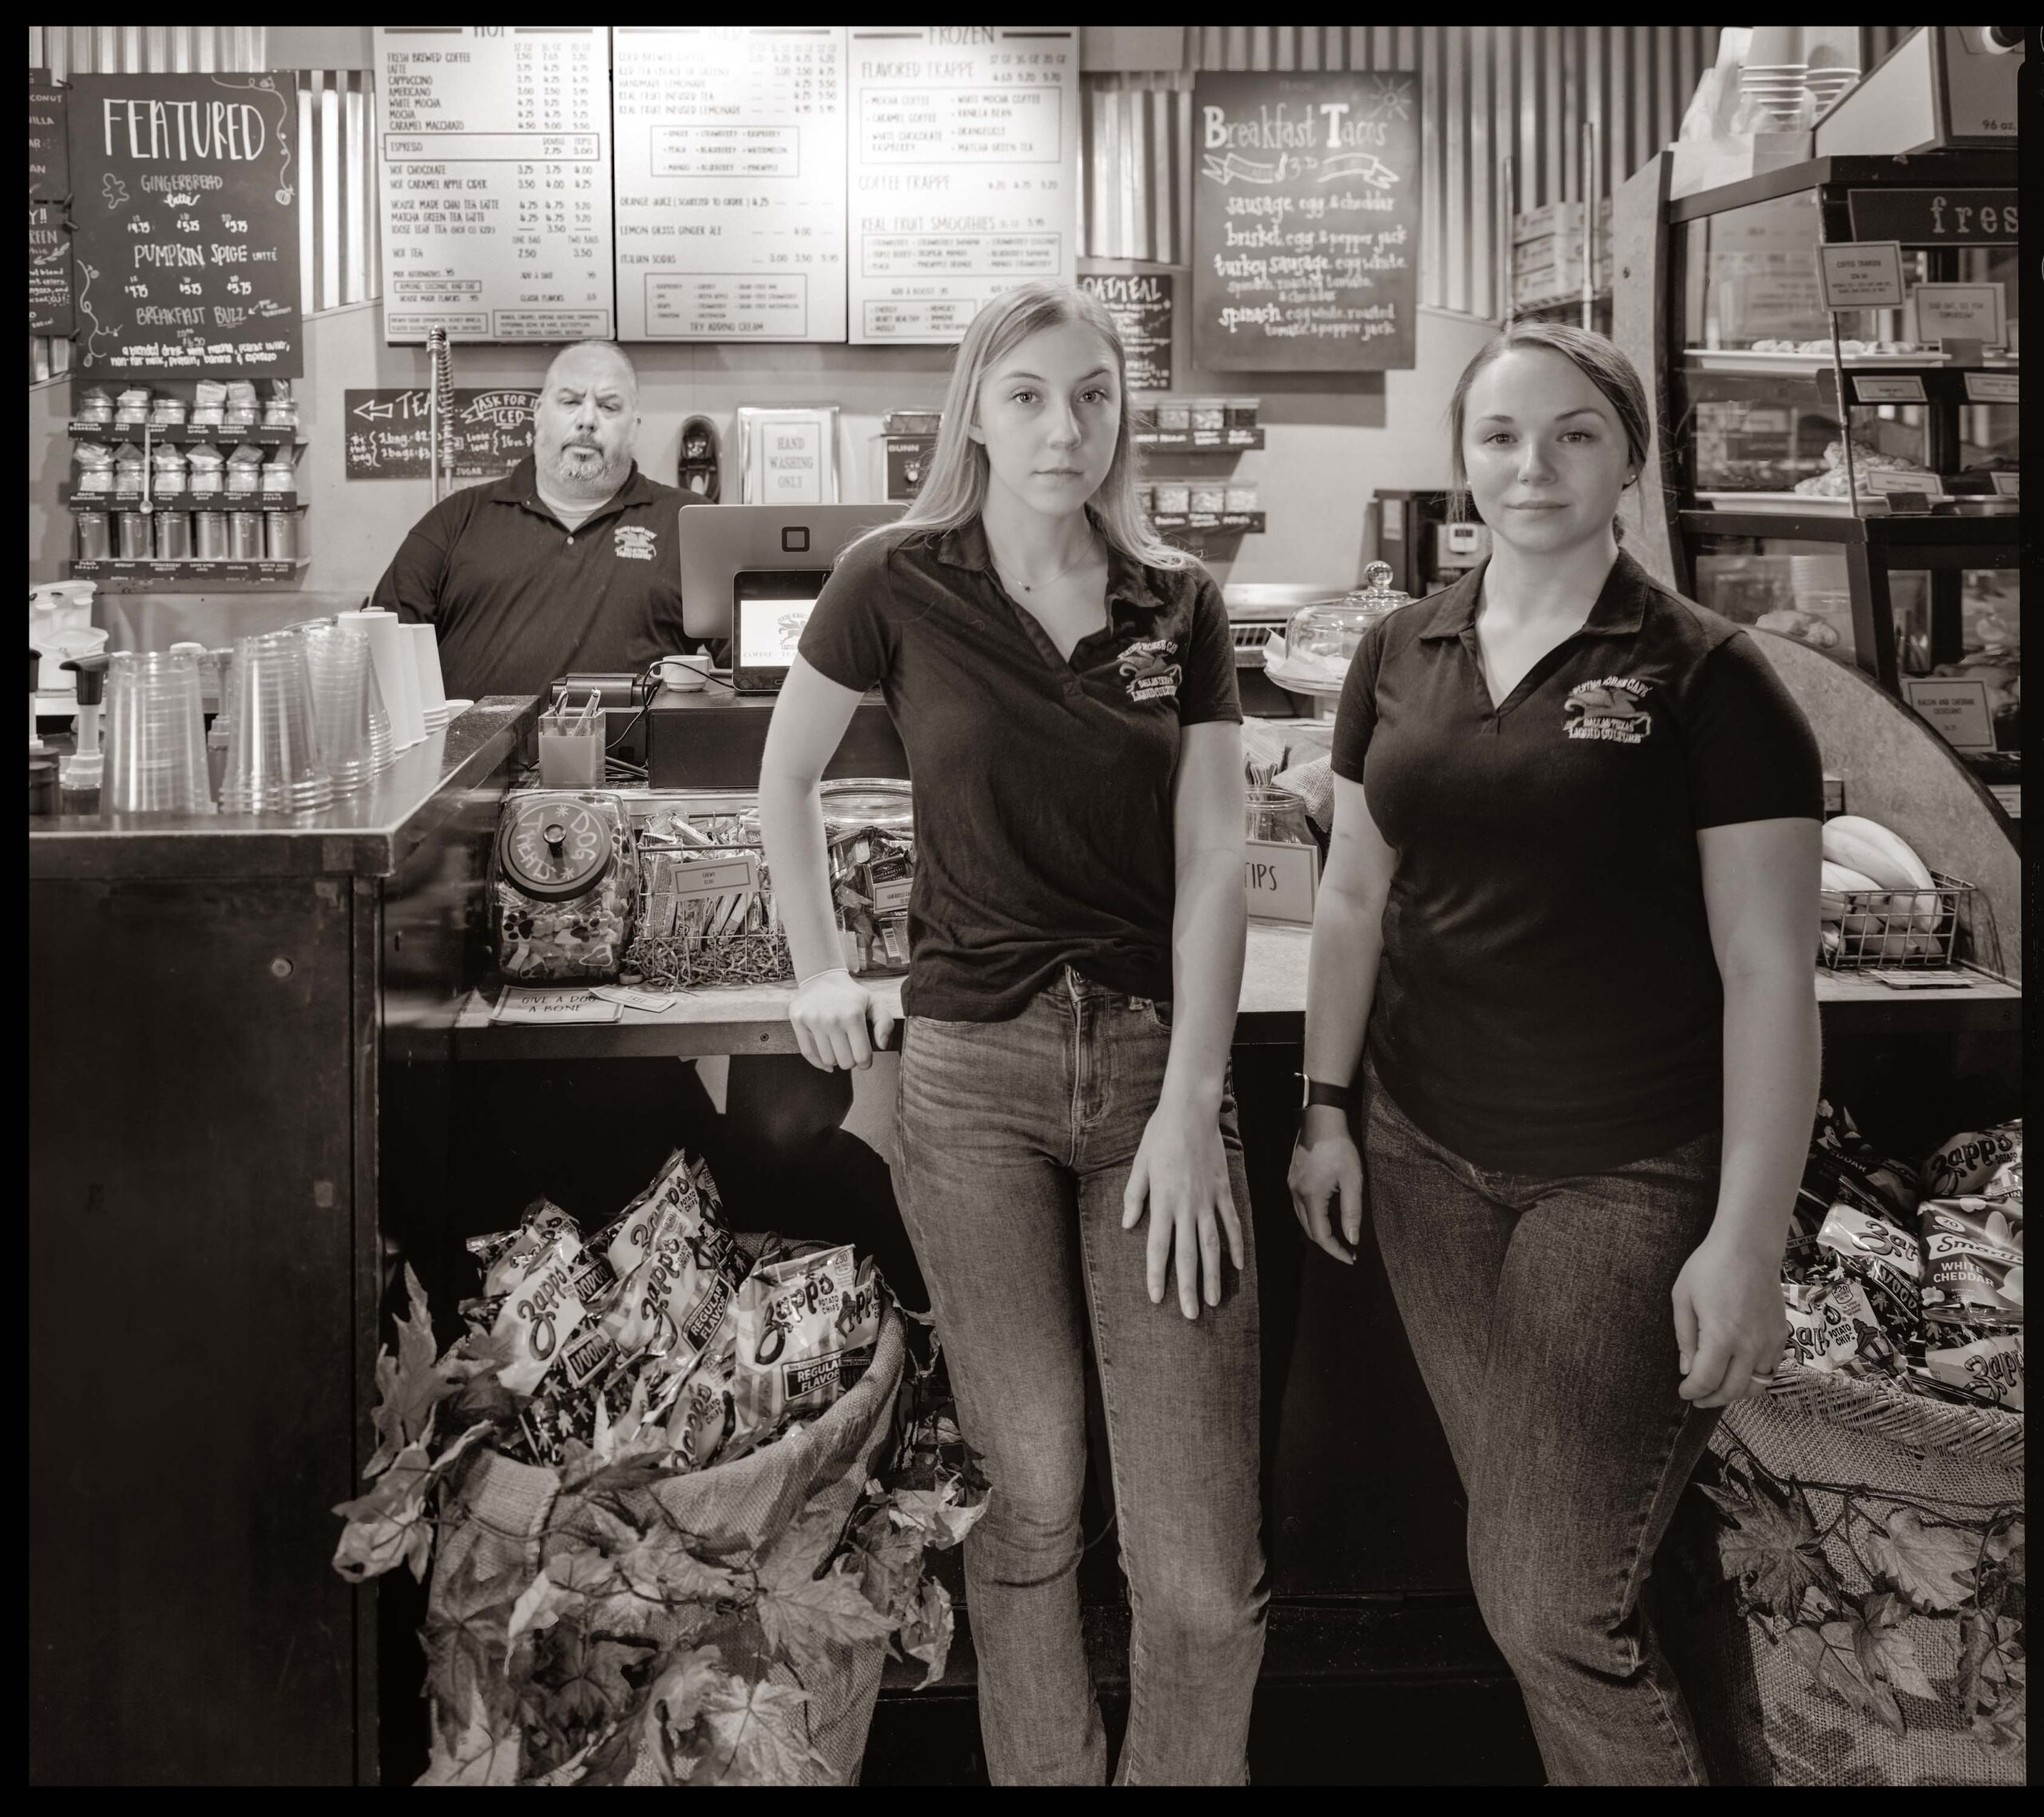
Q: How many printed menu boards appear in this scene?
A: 3